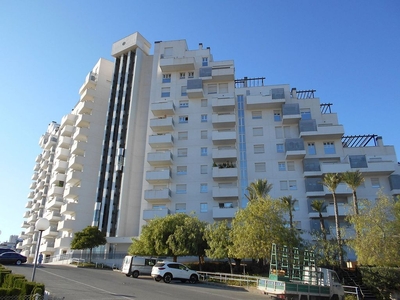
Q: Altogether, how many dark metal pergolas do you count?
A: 4